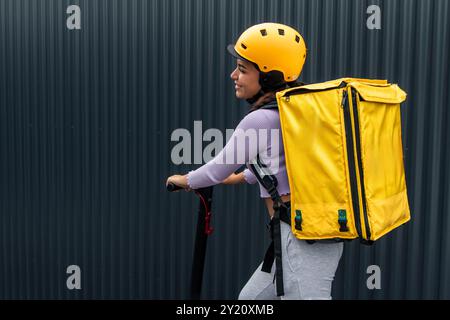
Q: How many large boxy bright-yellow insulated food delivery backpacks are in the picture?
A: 1